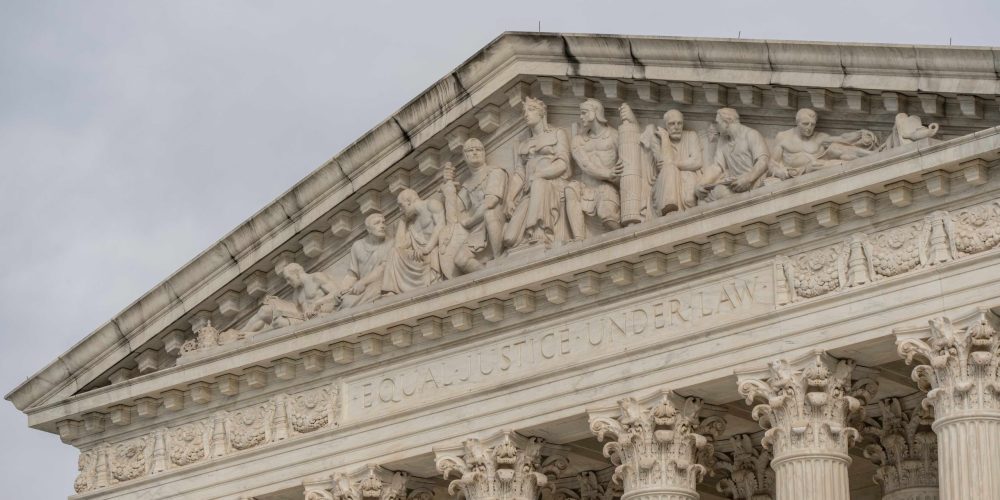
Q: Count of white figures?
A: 9